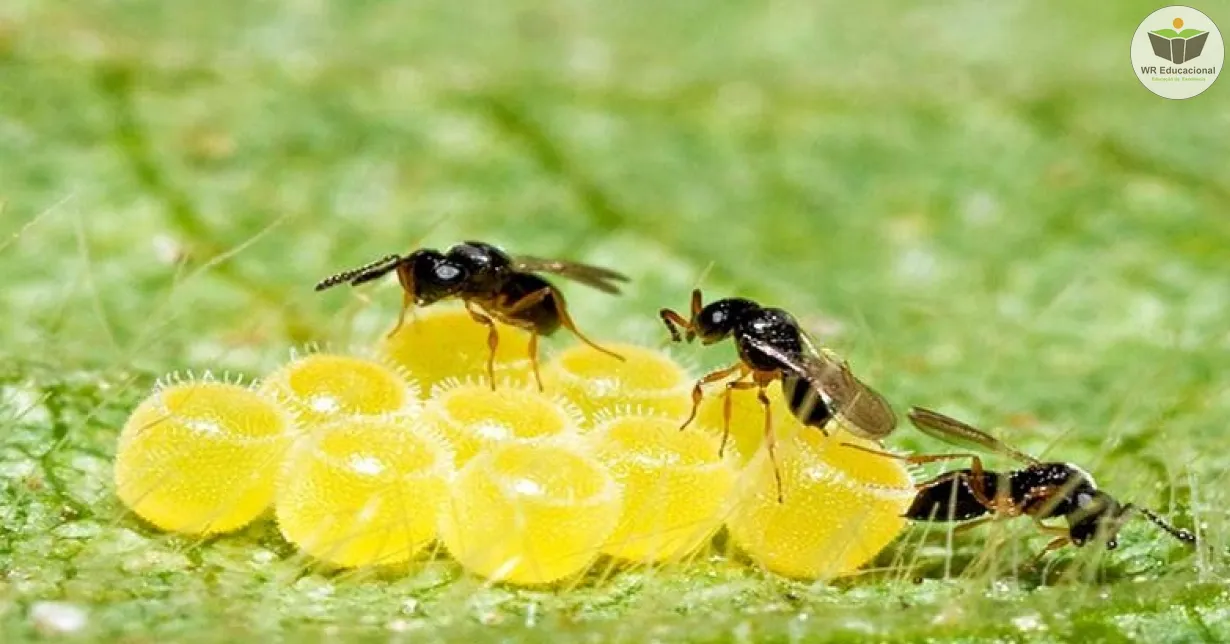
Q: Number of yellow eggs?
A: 10